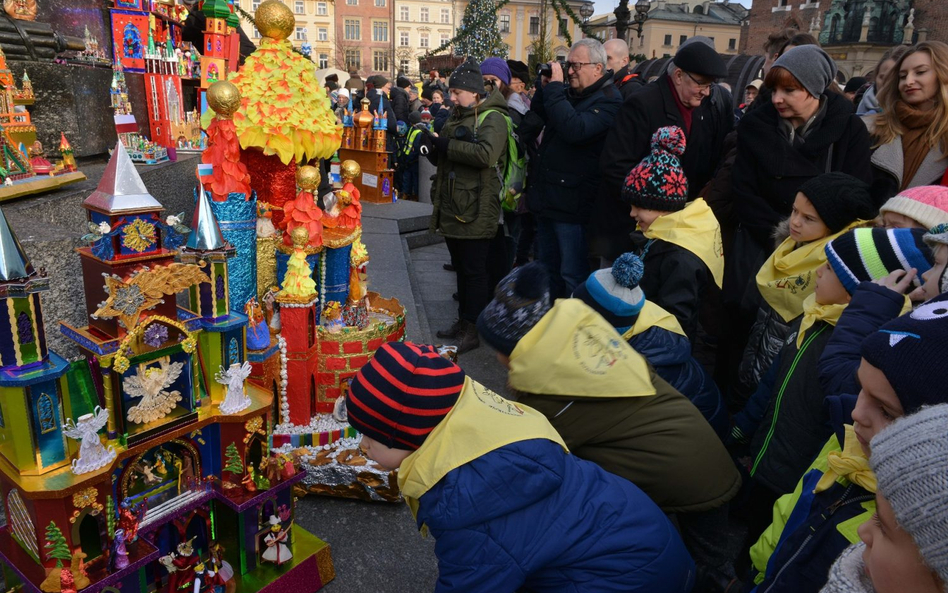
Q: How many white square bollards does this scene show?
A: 0